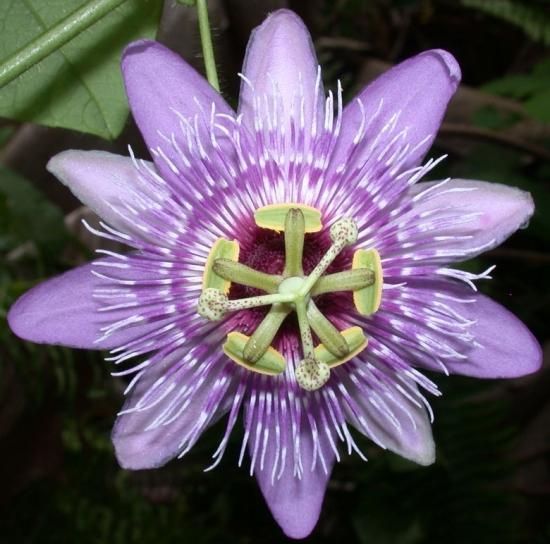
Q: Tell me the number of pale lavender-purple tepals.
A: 10